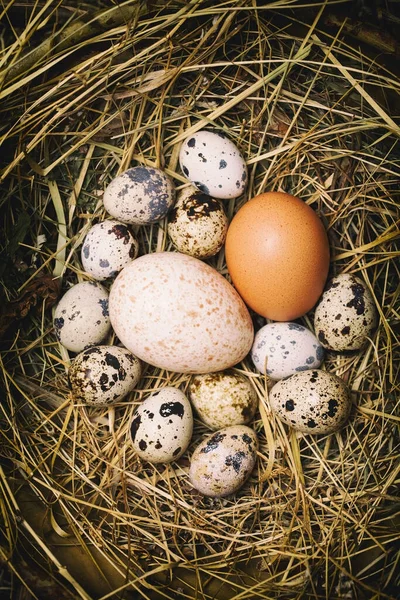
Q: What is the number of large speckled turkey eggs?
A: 1